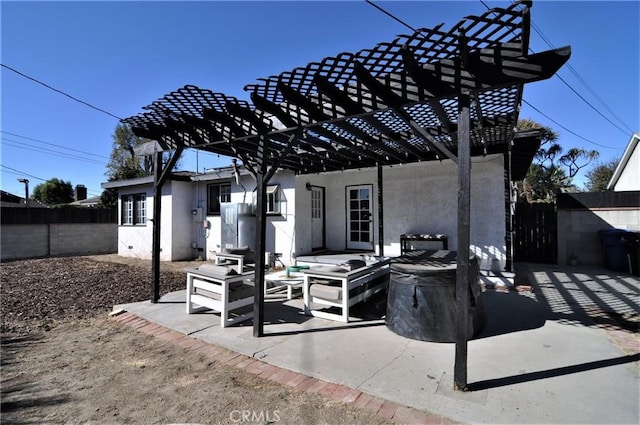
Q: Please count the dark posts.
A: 5